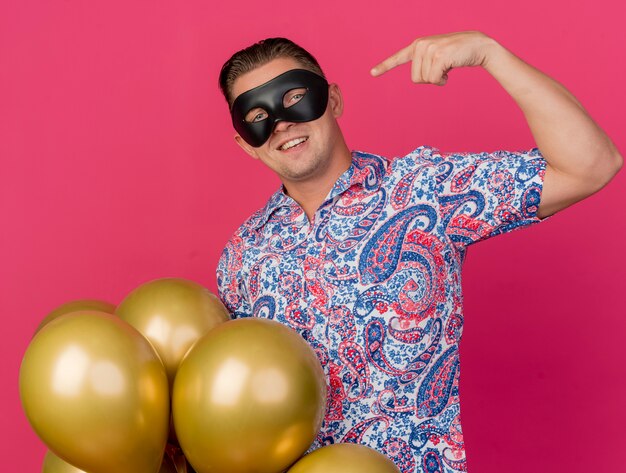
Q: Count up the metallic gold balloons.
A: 6